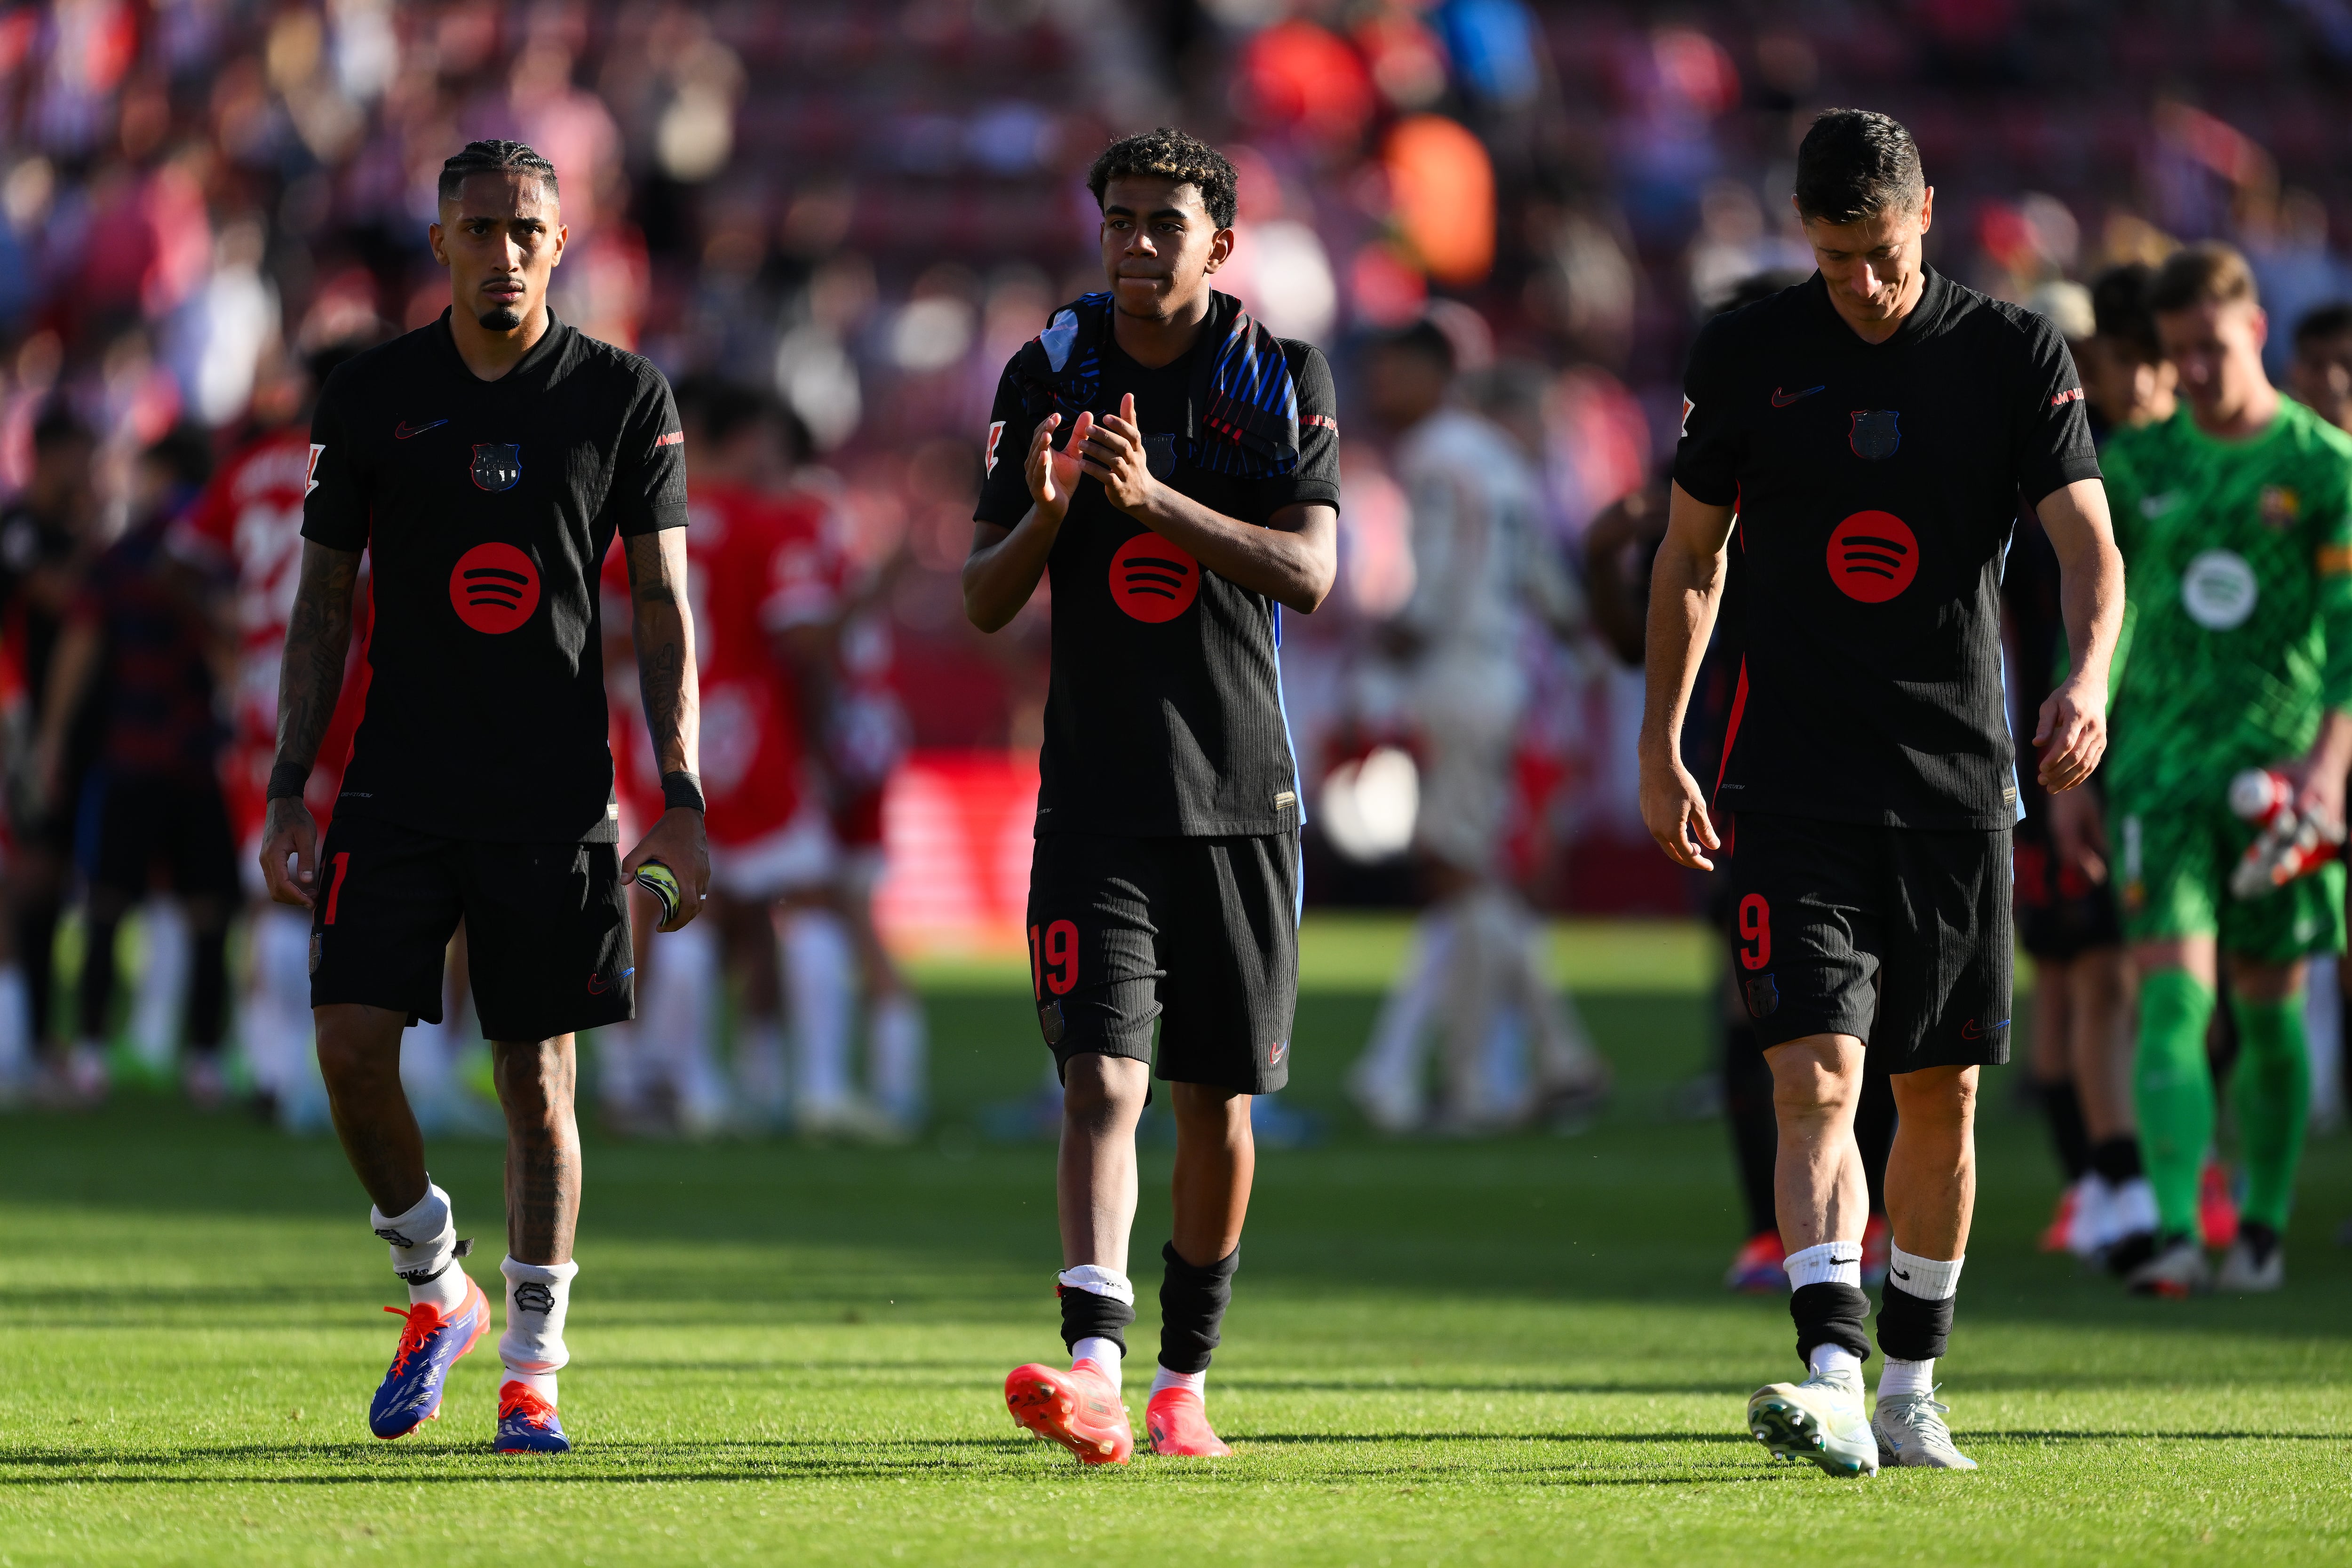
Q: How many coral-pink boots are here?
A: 2